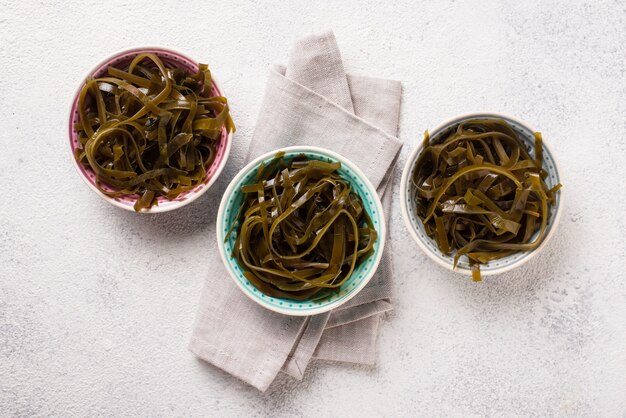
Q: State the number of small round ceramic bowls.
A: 3